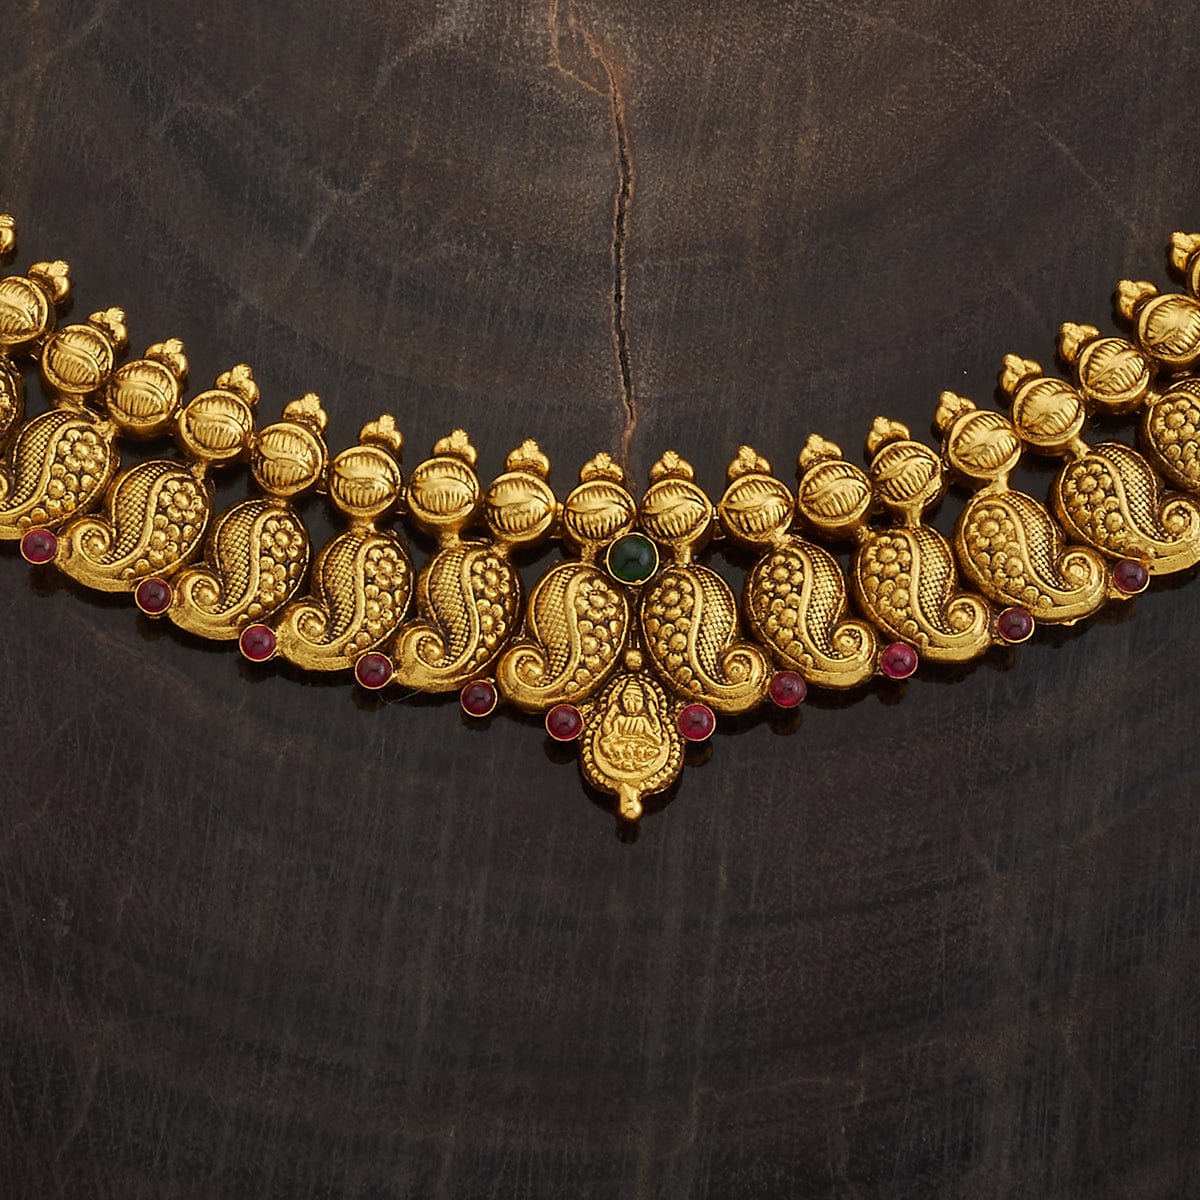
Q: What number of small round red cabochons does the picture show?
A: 11